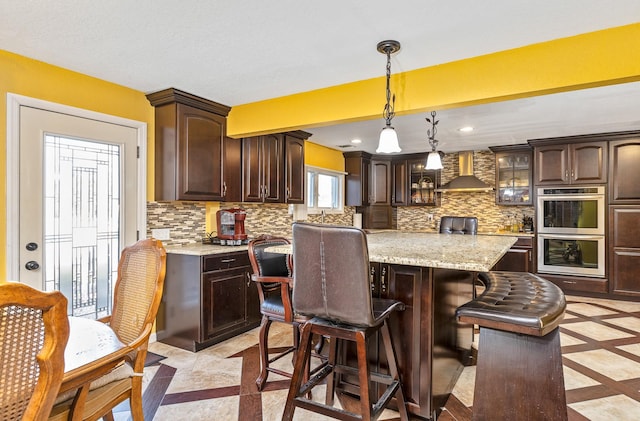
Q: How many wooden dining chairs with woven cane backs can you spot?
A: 2